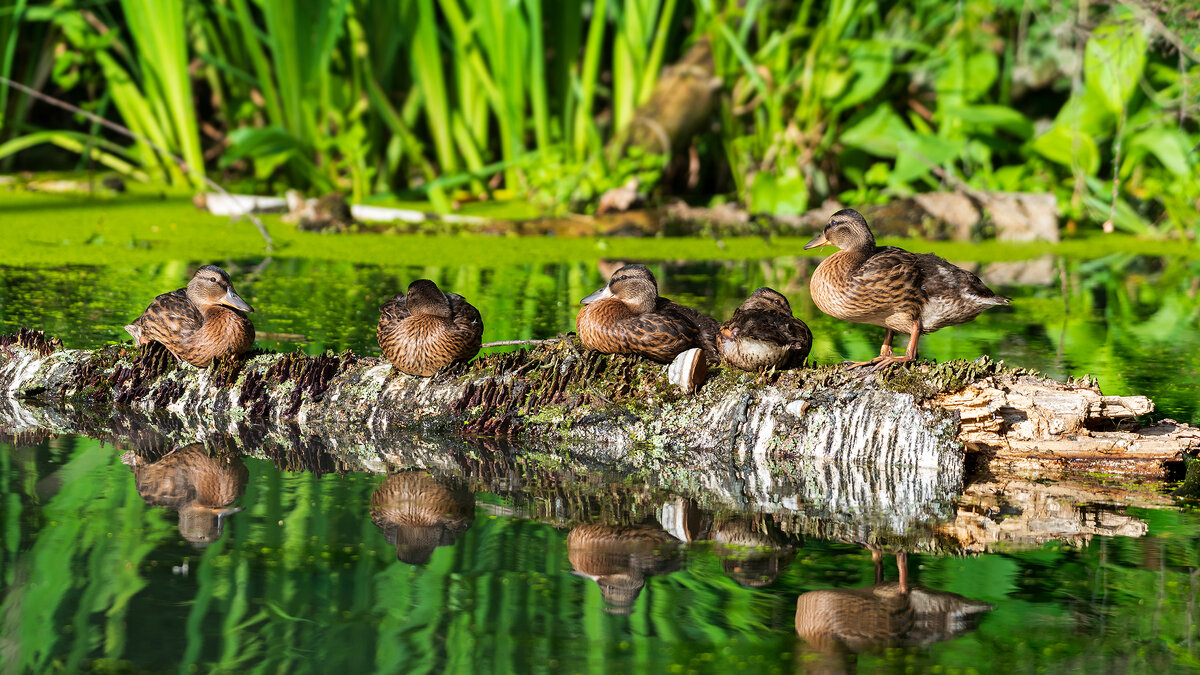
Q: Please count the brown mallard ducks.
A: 5